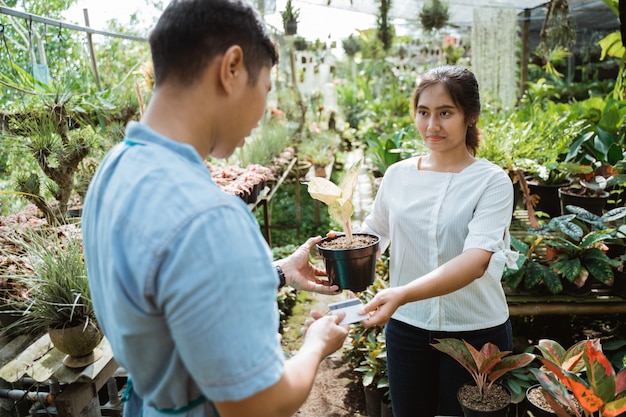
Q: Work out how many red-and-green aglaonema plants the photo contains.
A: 3